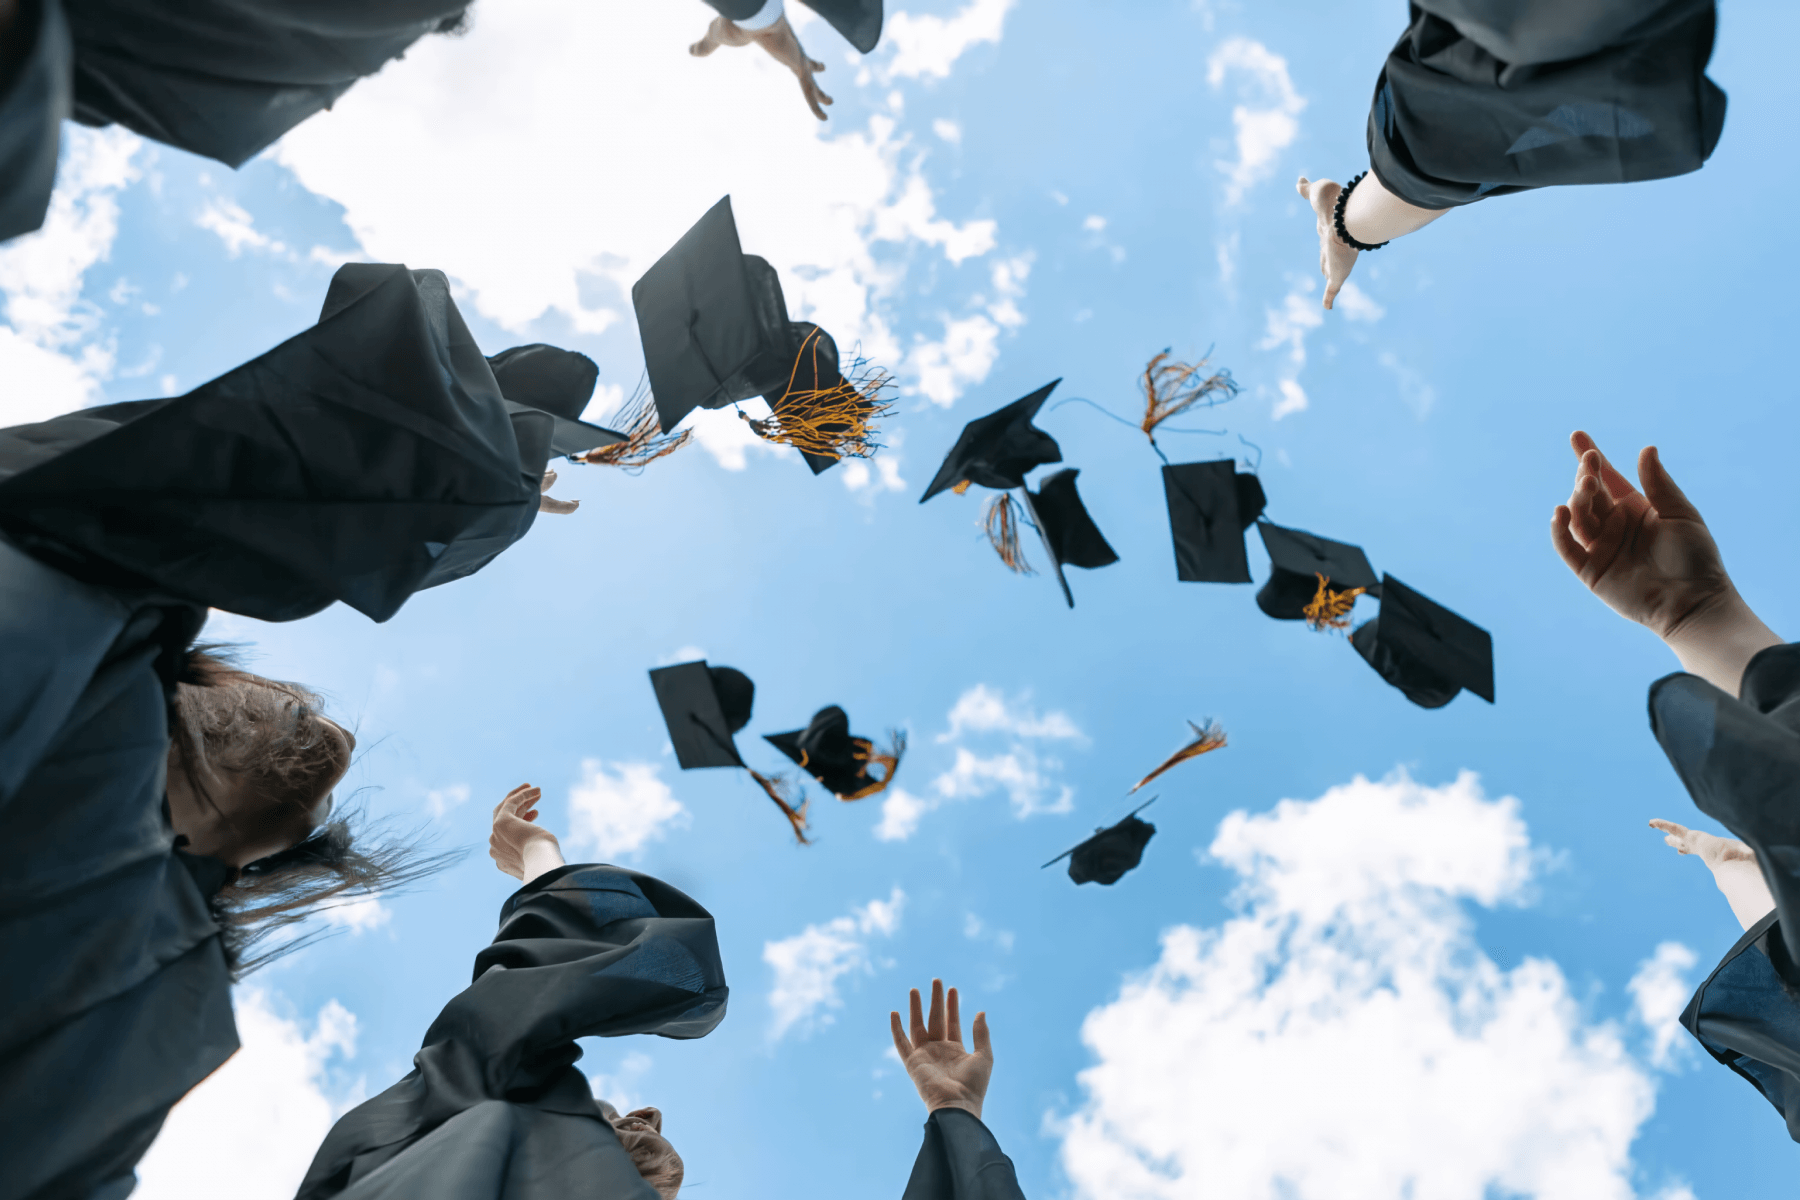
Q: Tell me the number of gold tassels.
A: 9